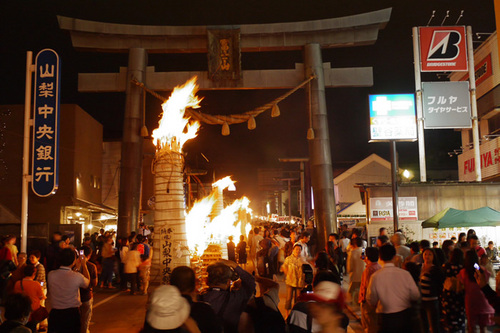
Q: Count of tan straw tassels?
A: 5